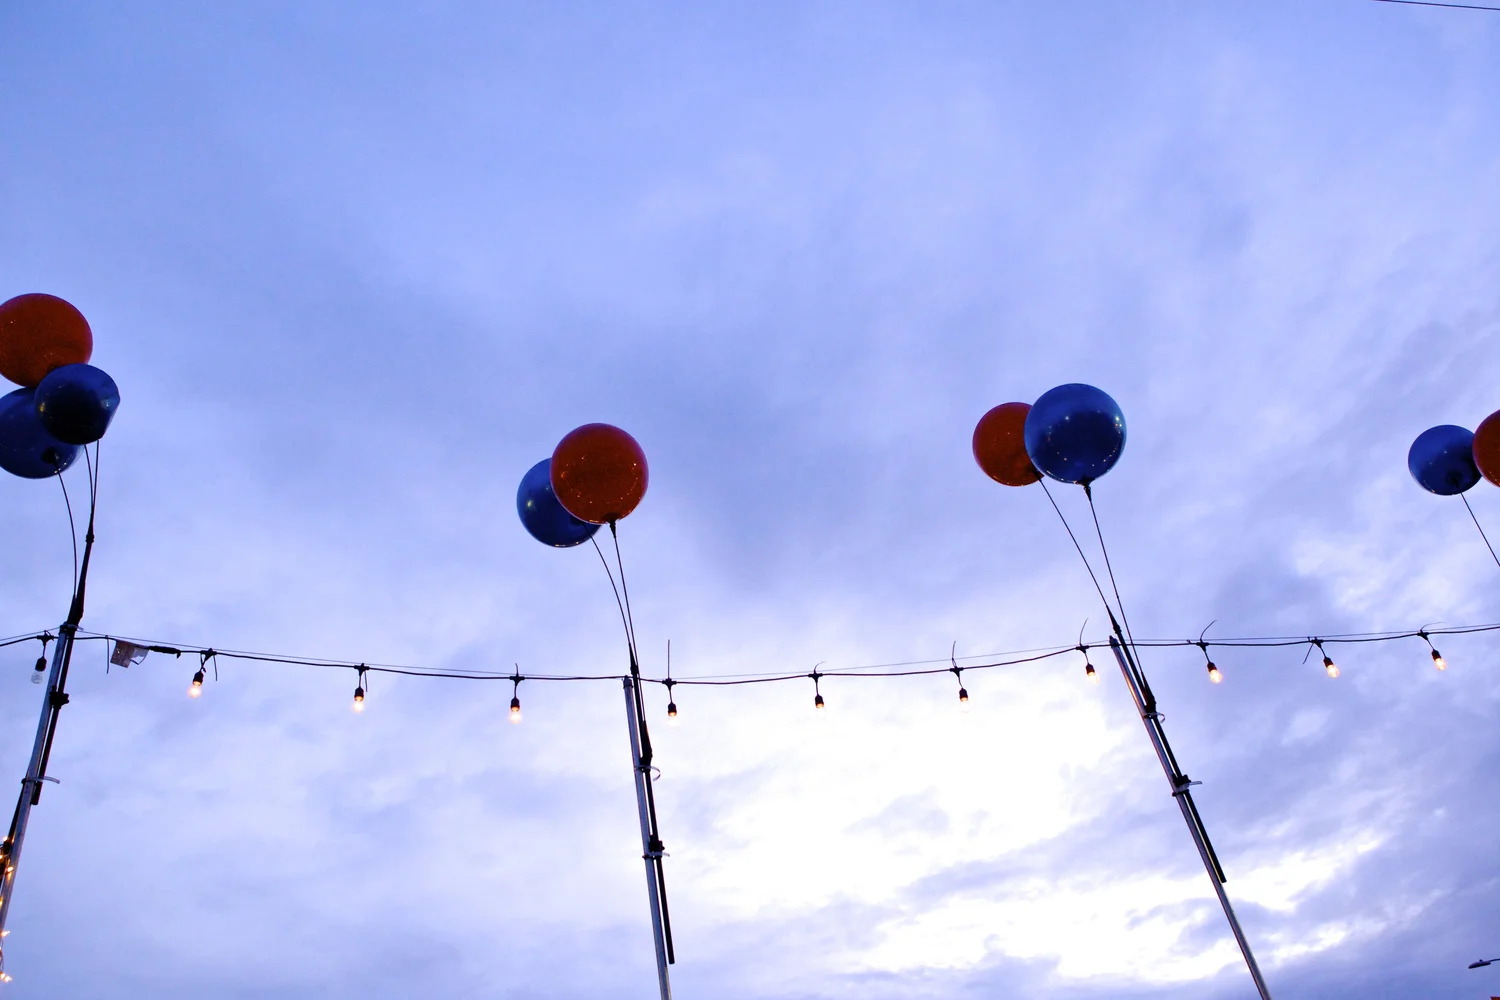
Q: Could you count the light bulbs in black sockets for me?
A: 11